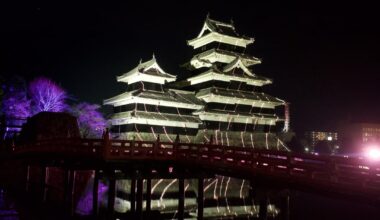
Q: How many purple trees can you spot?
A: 3